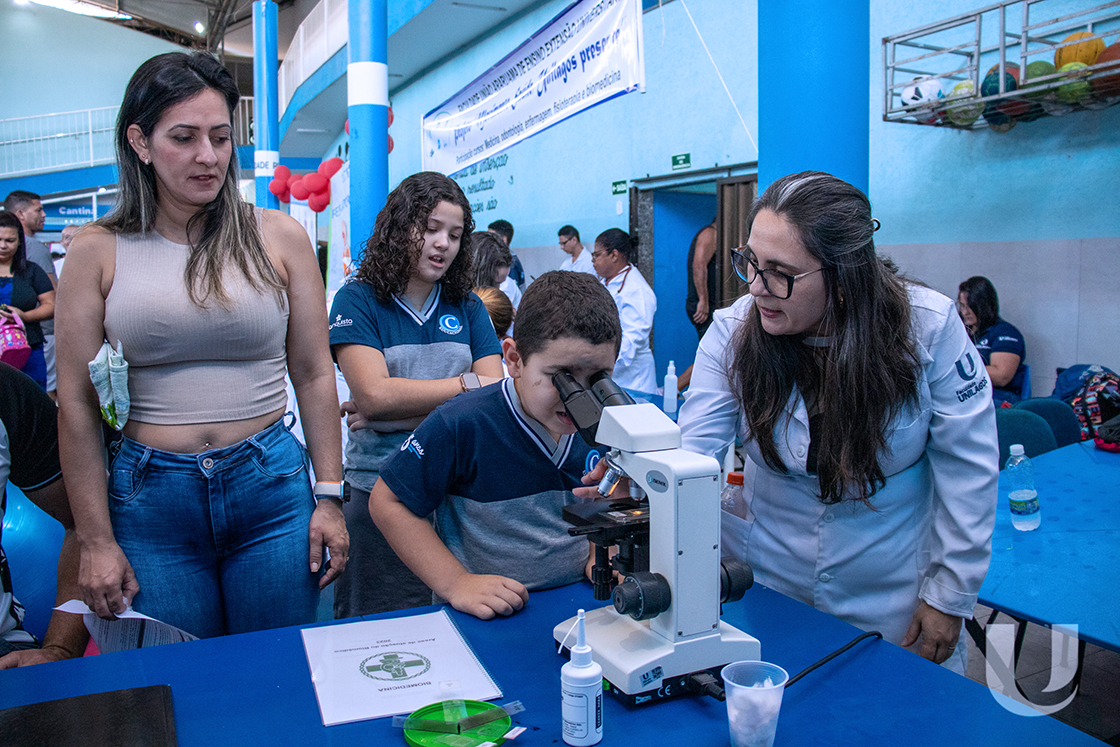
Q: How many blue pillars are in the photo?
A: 3